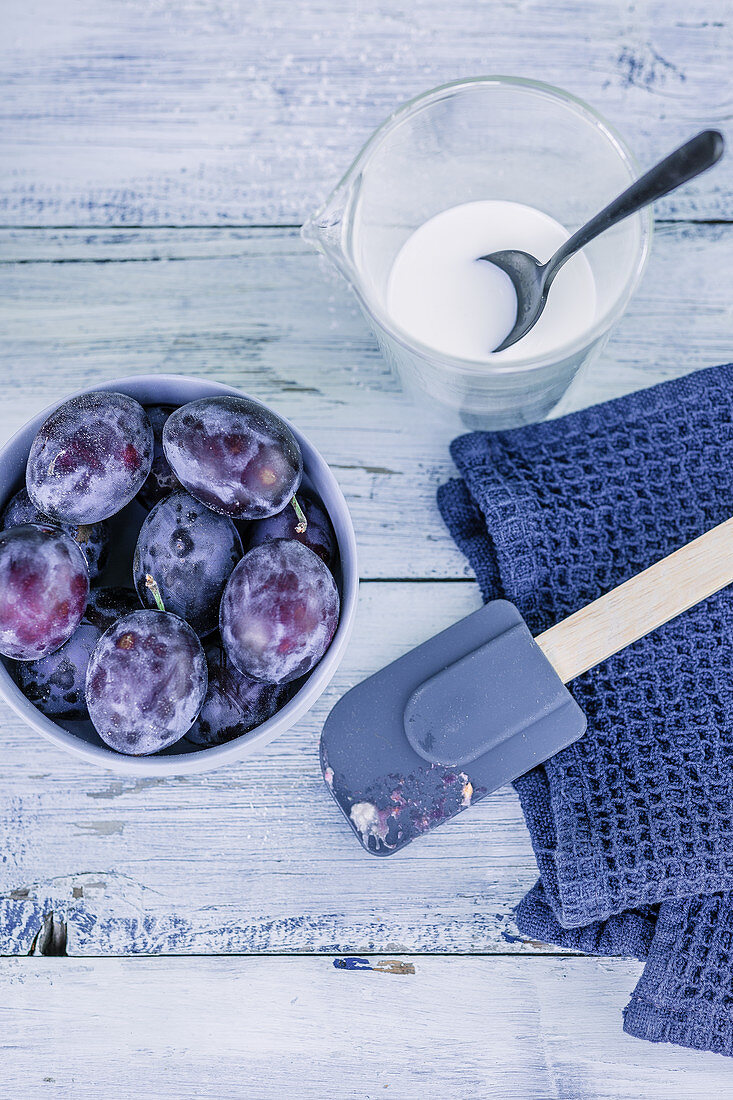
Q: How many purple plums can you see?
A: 12